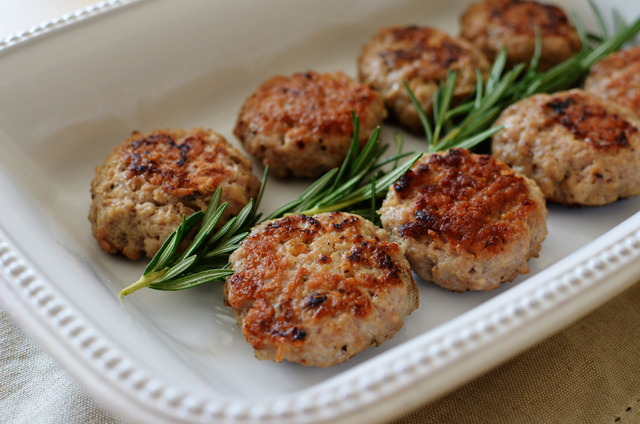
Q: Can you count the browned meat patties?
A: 8